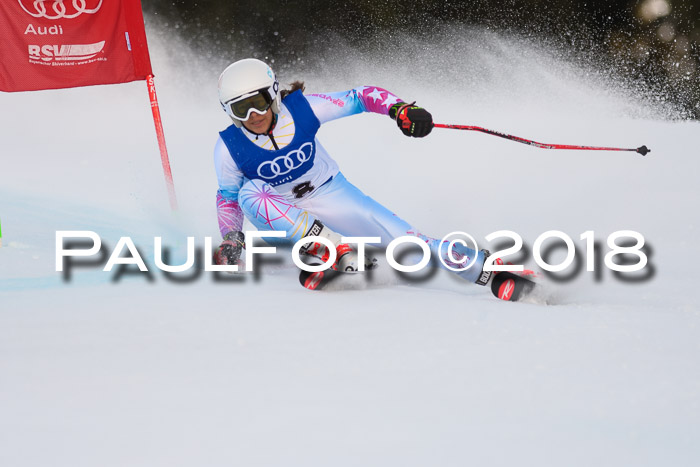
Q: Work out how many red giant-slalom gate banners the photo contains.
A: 1